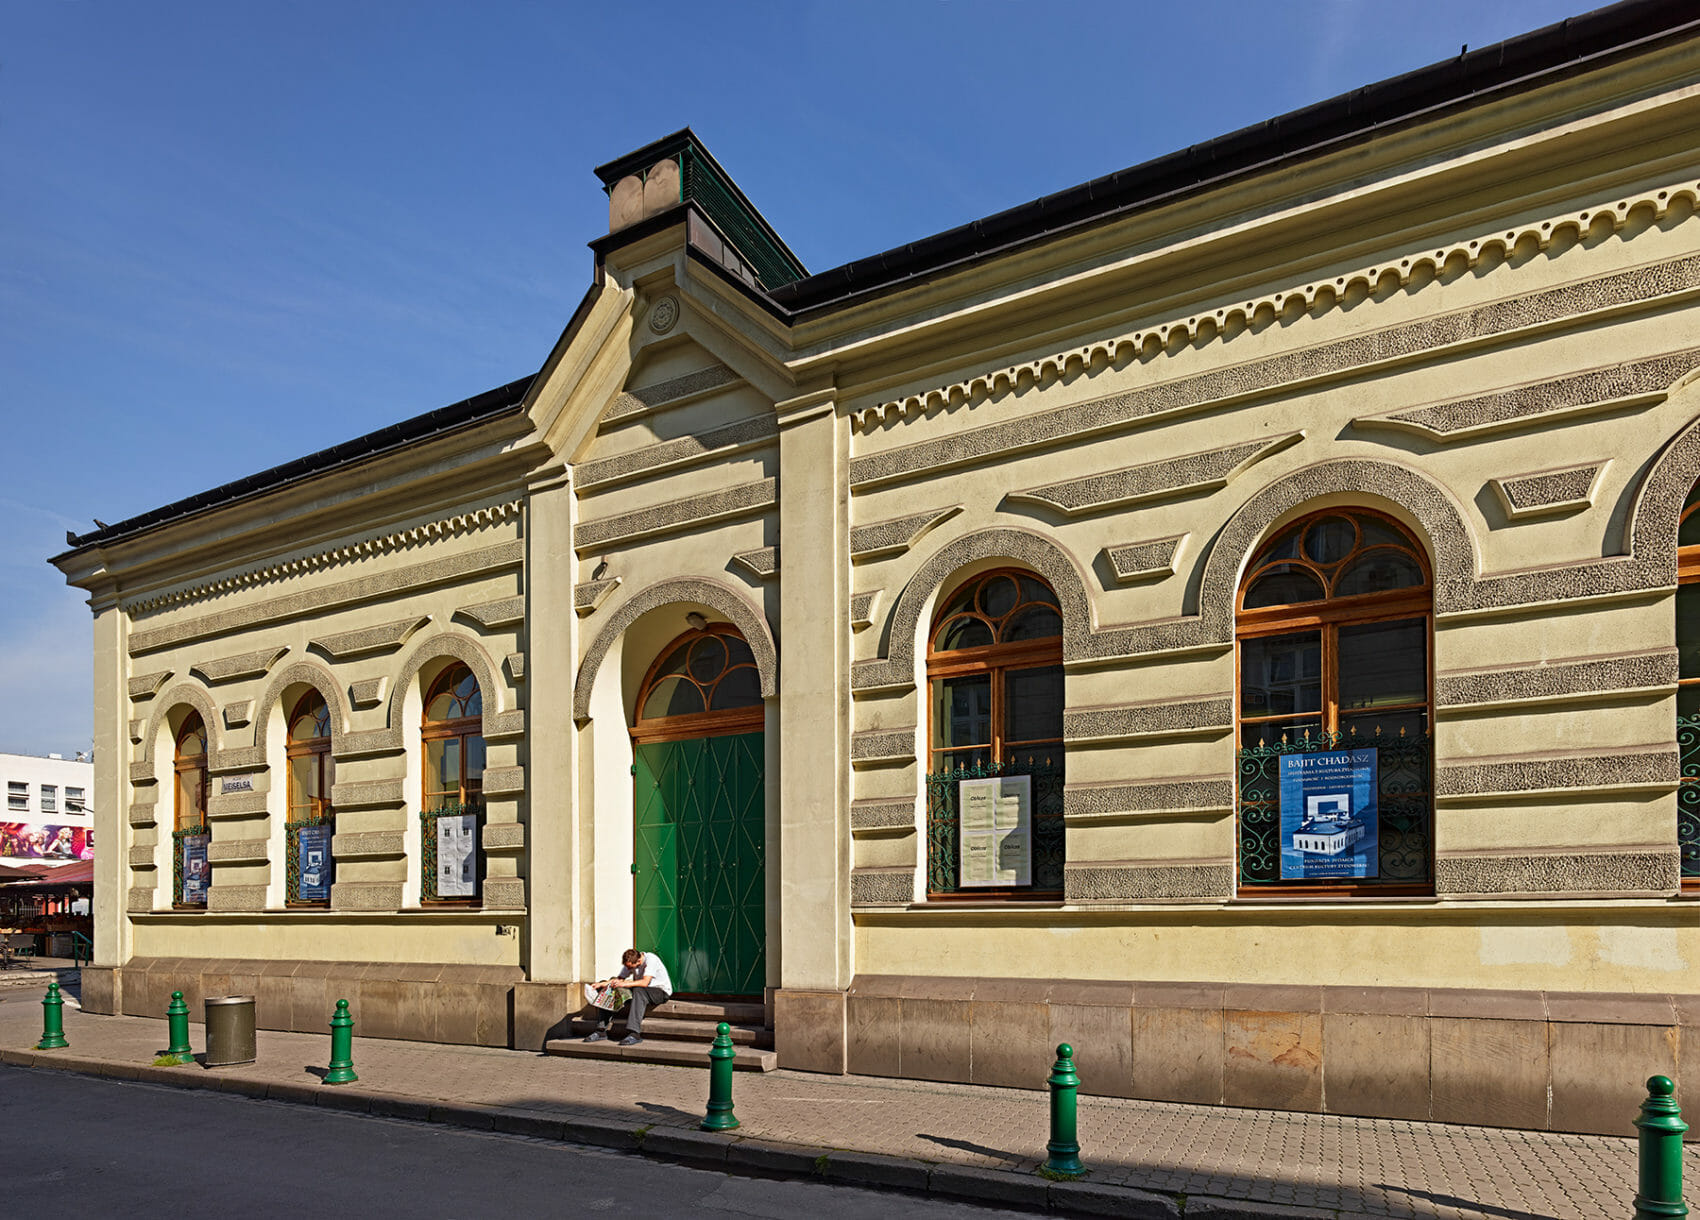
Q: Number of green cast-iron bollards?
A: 6